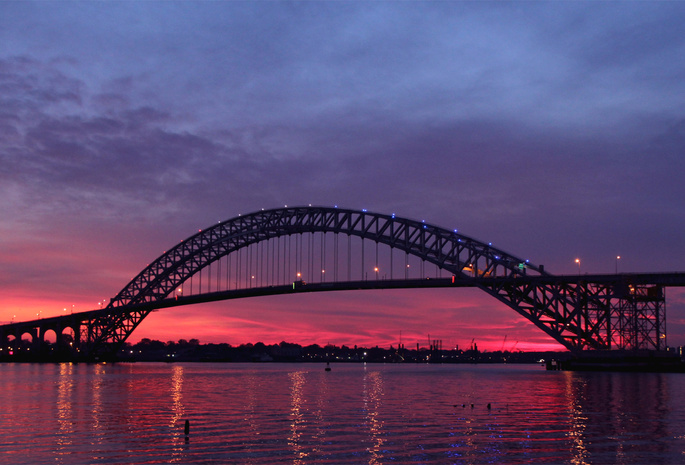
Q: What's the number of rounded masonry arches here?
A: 4